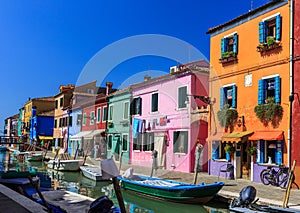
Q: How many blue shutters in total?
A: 12